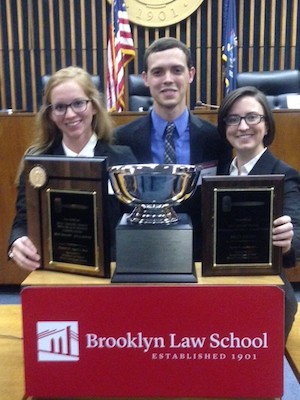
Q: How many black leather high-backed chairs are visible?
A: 3